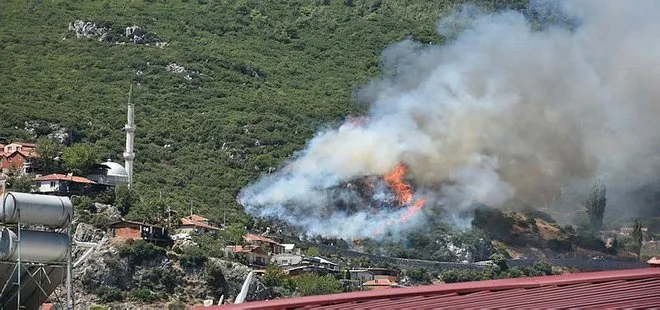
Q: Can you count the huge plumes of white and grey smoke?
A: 1